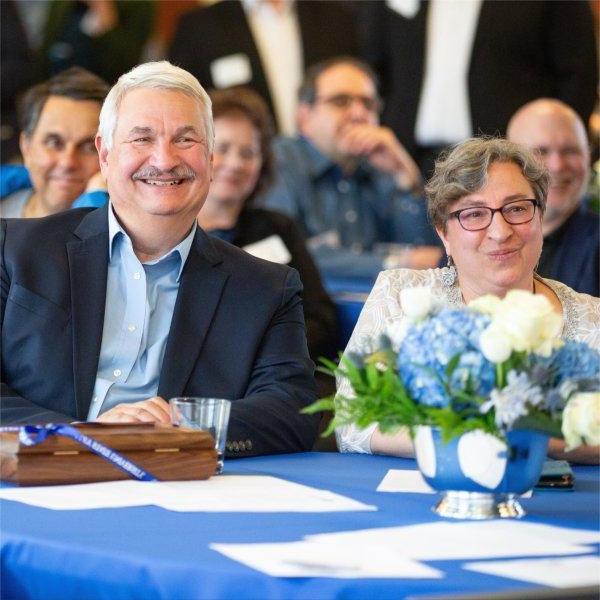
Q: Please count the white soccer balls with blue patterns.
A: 0